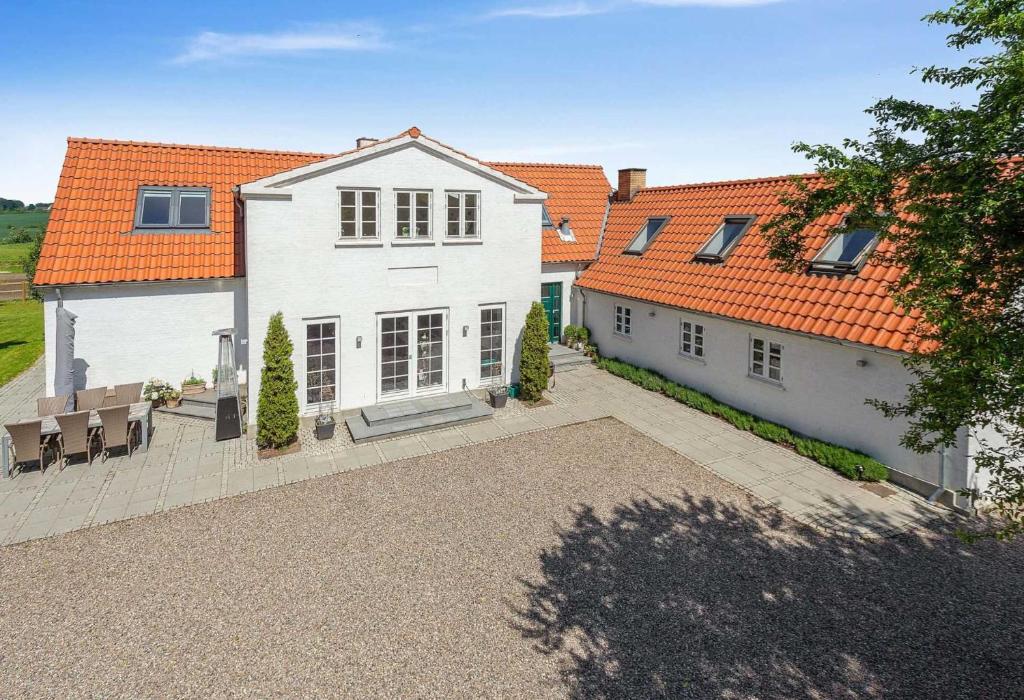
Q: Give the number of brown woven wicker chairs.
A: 6